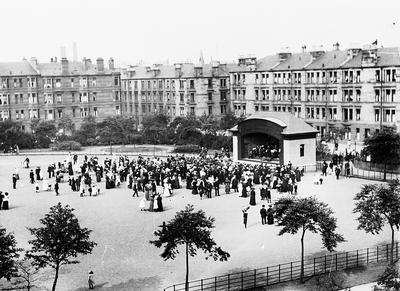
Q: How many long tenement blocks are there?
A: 3